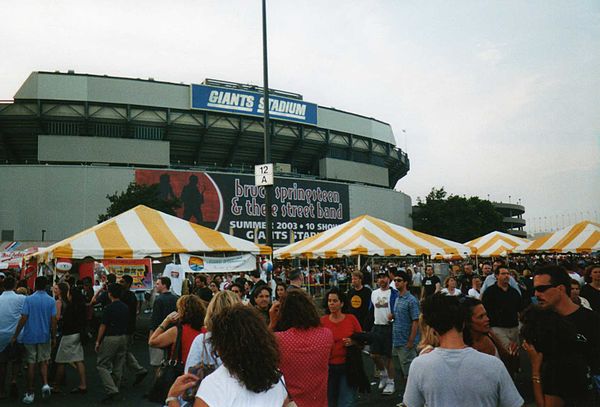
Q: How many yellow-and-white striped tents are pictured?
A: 4